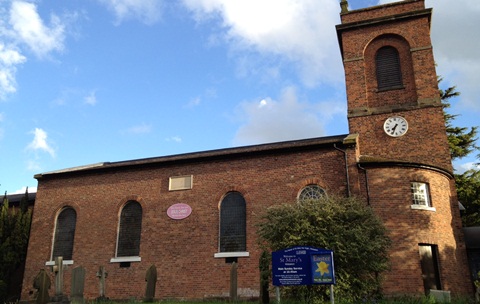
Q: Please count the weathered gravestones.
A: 6